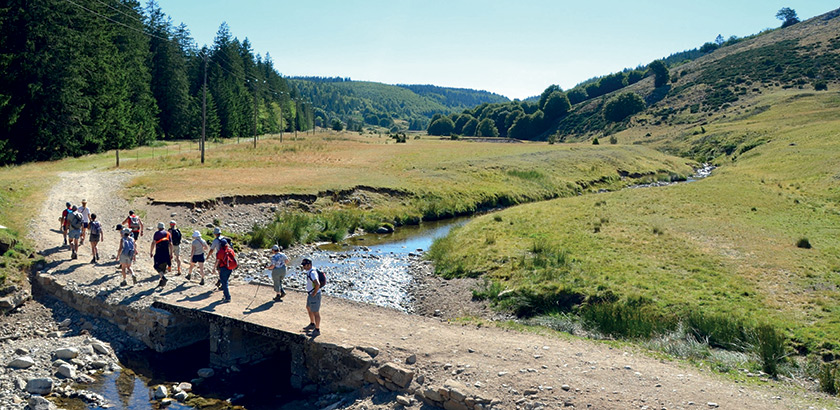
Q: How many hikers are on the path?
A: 14